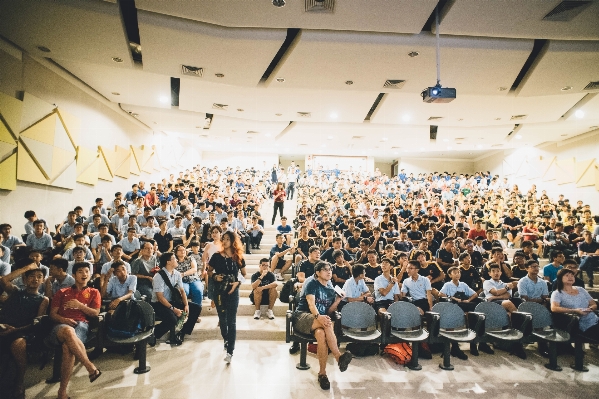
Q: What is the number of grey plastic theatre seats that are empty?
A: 5